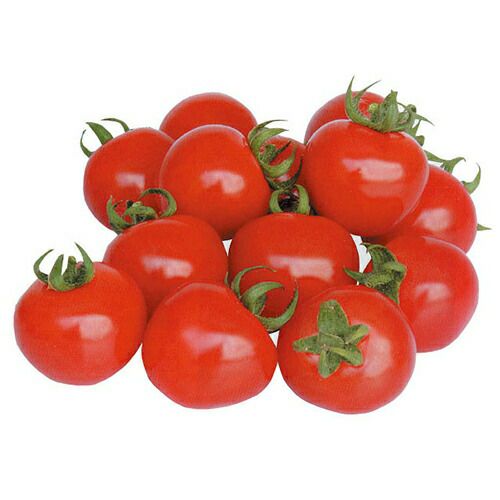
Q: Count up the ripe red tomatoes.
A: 13